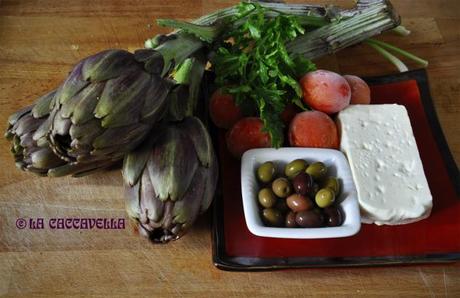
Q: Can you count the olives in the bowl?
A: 13